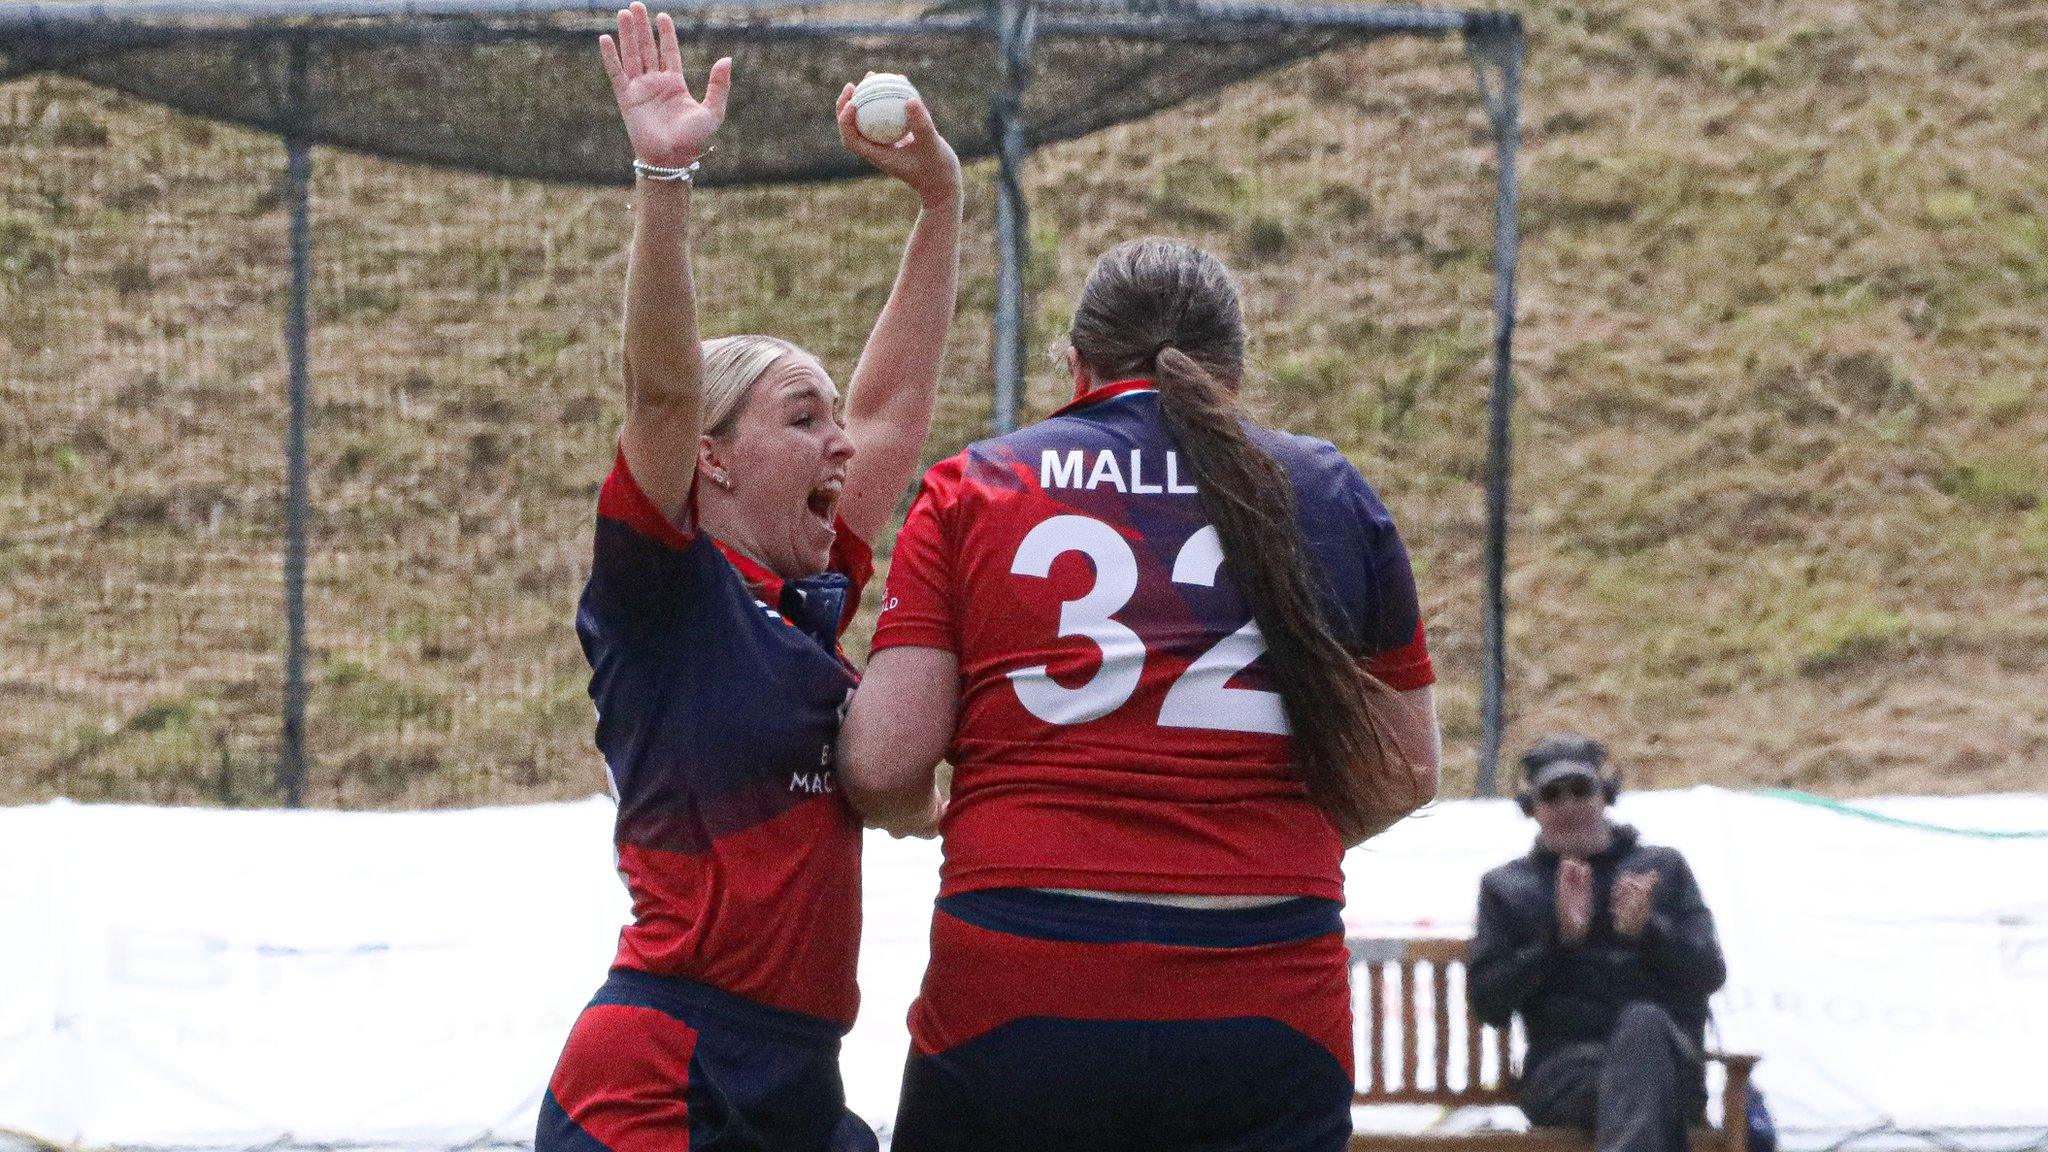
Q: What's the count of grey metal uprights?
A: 3